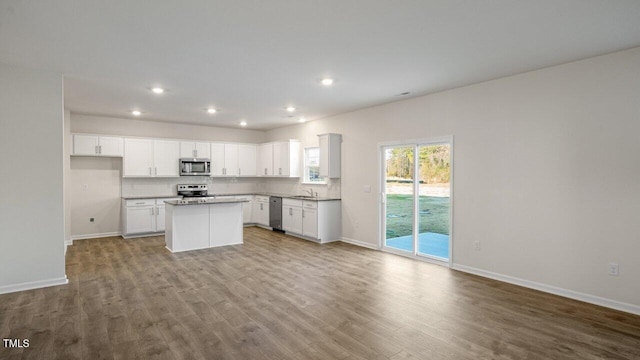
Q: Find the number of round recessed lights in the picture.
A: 7